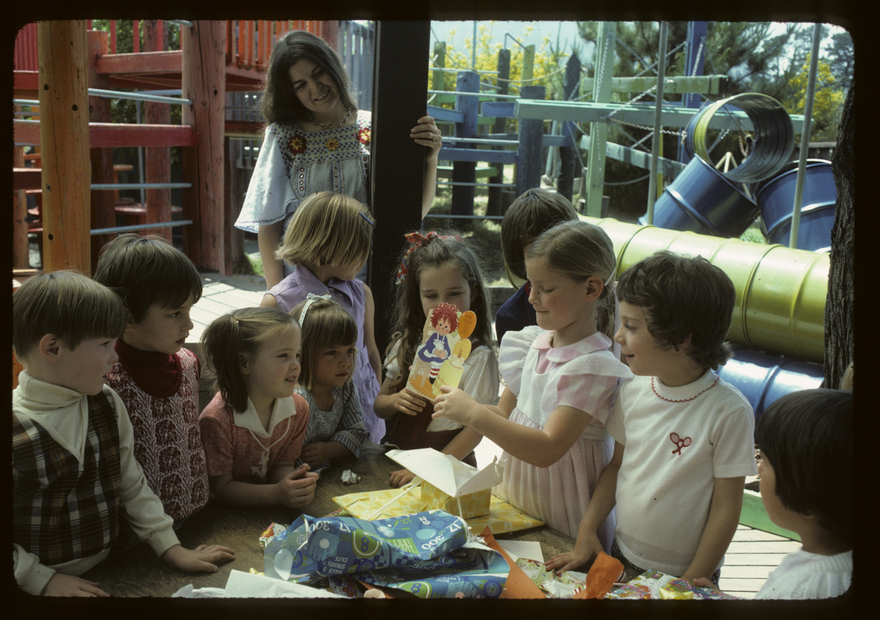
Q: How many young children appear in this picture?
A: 10